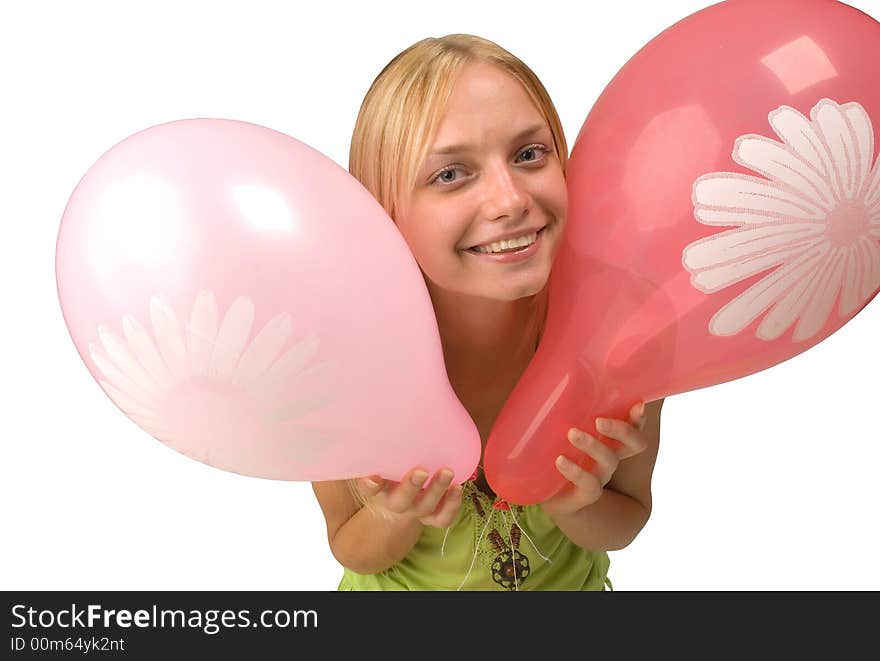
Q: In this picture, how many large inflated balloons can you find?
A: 2